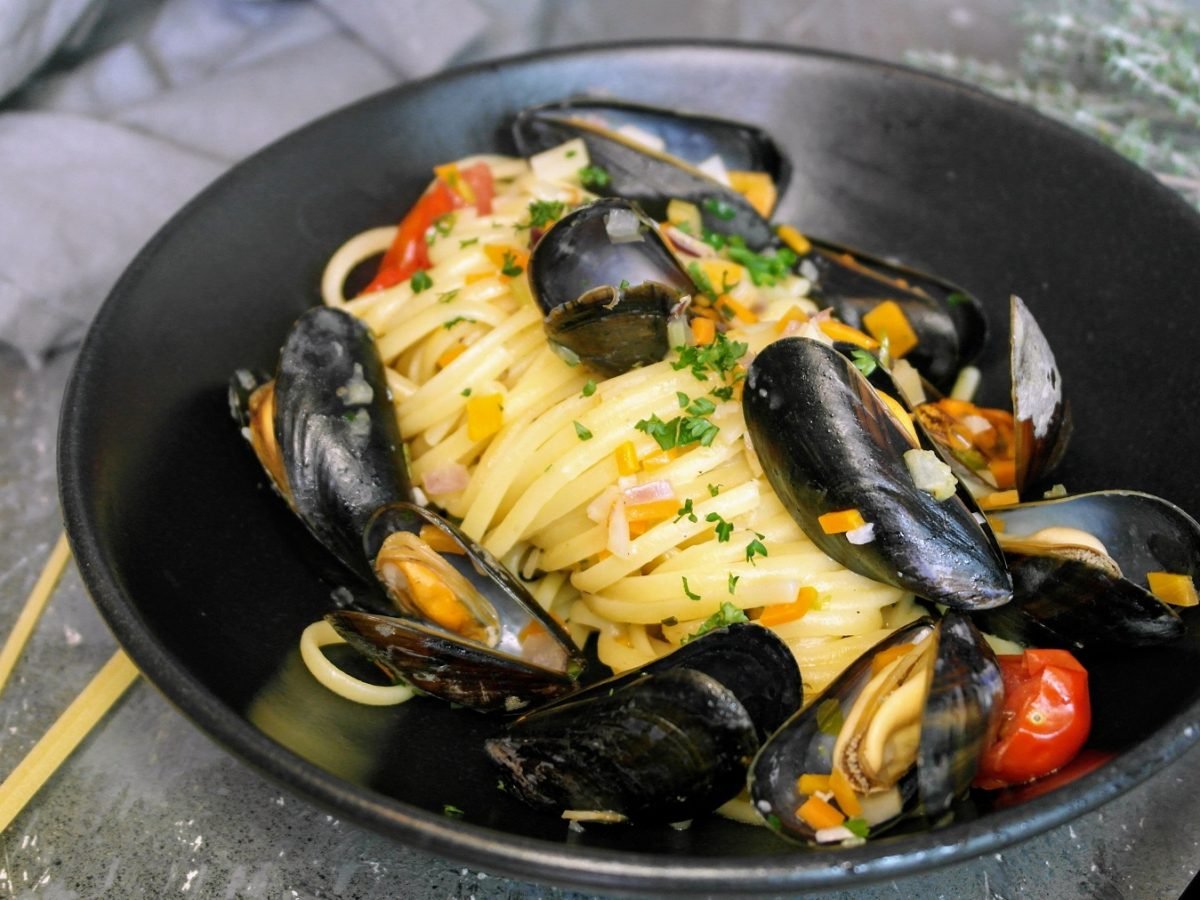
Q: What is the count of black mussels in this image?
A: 10